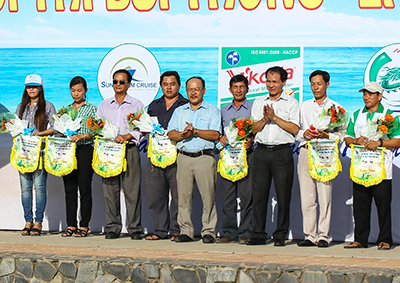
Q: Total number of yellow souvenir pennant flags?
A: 7